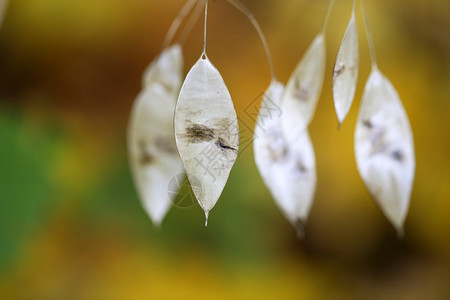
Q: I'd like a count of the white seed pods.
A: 7